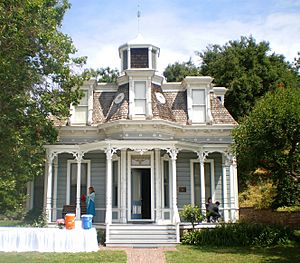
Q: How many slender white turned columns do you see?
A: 6